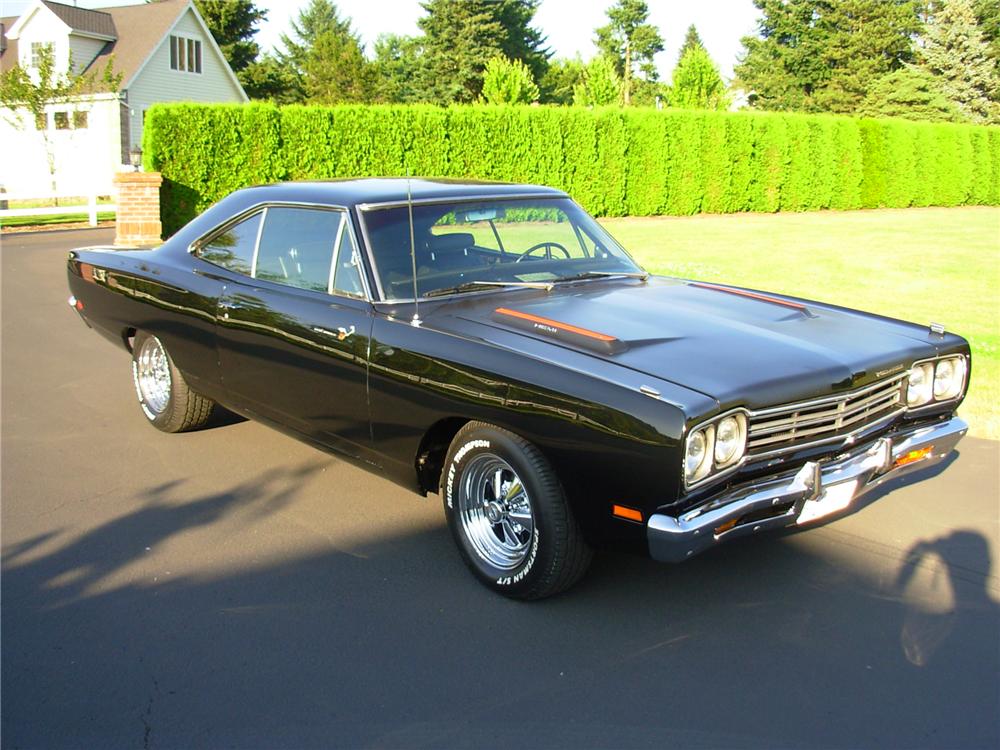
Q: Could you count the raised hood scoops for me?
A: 2